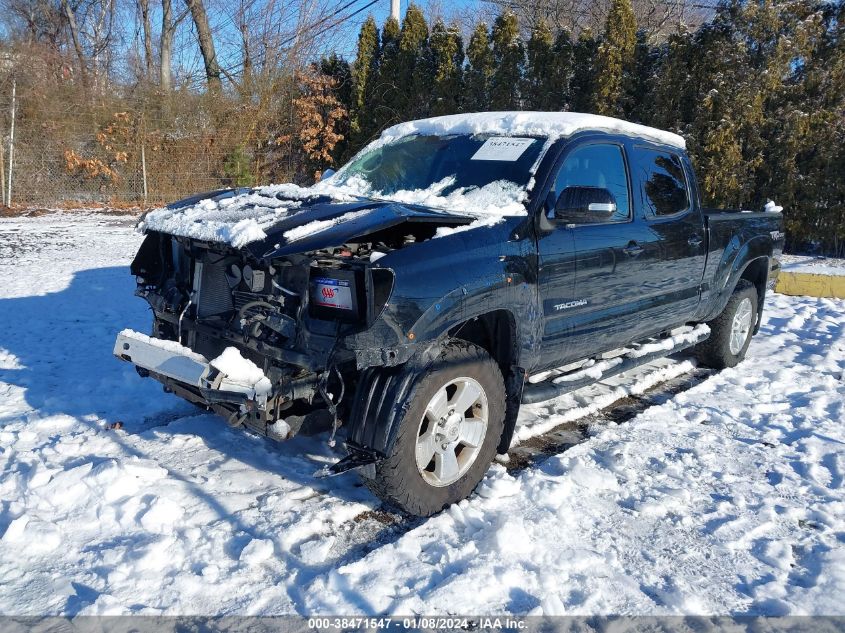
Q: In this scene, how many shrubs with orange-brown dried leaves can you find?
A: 2